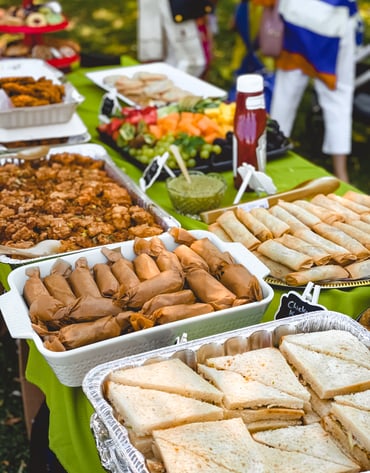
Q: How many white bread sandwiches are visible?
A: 12